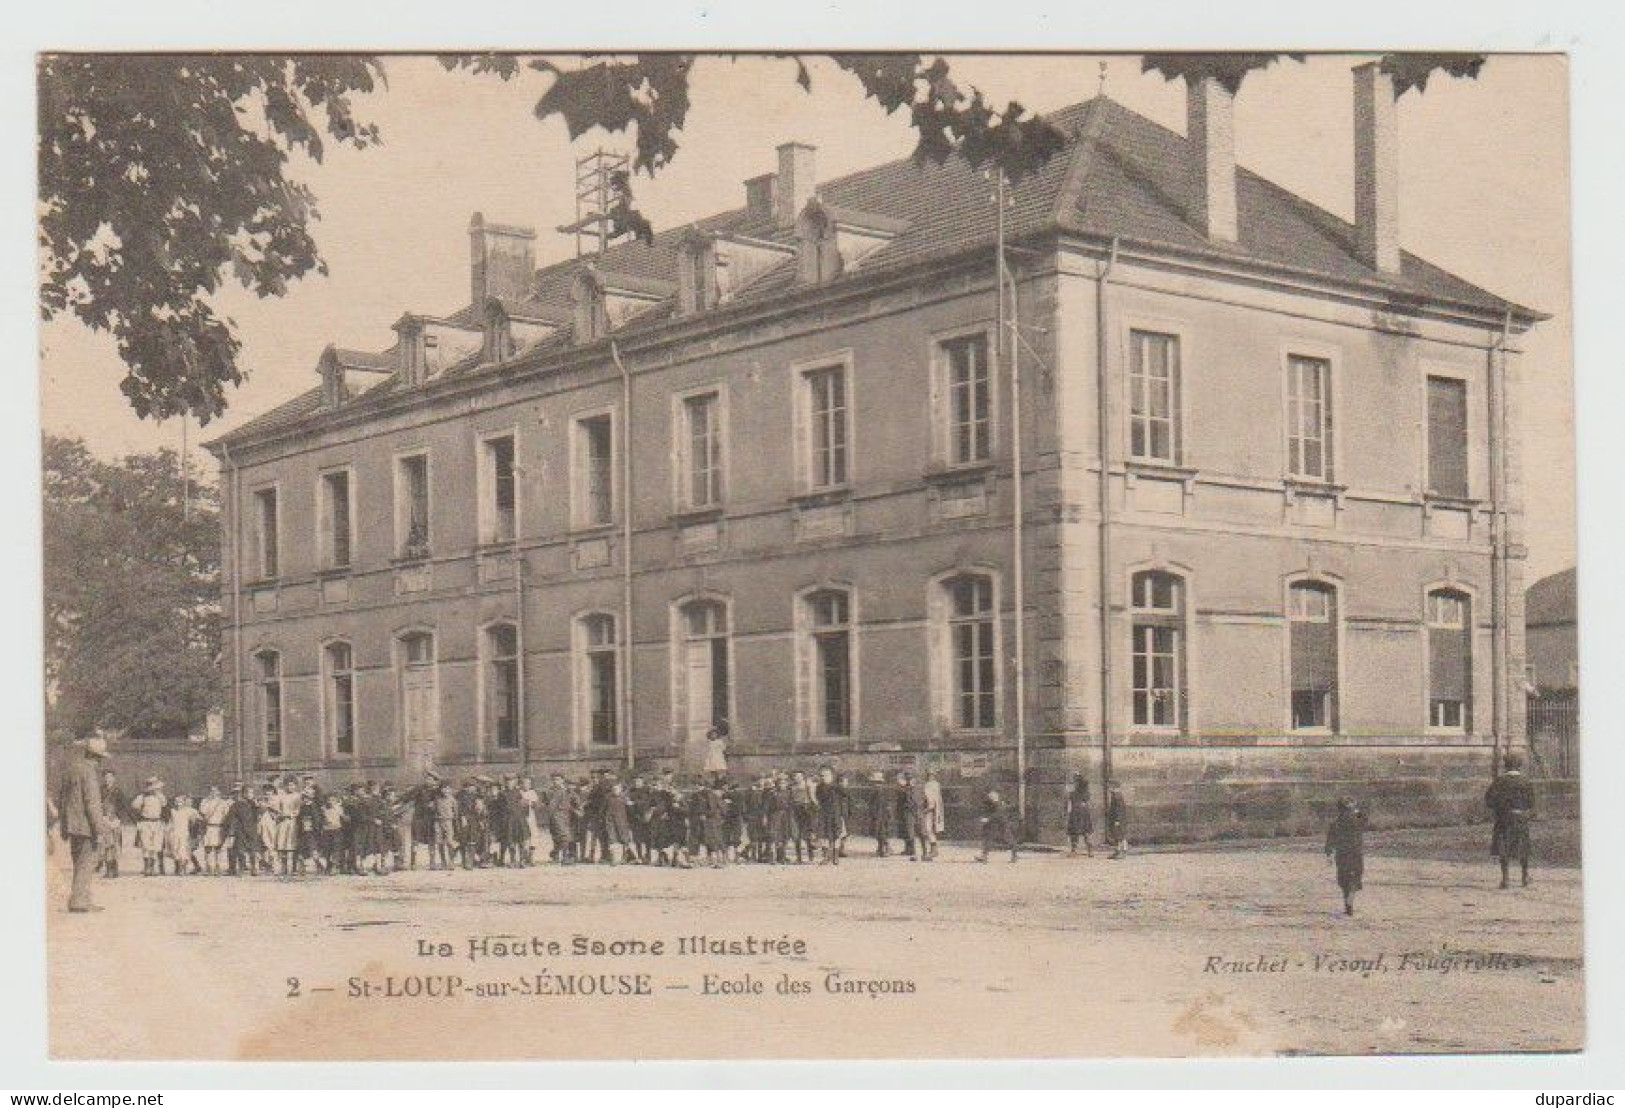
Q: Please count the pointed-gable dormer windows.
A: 6